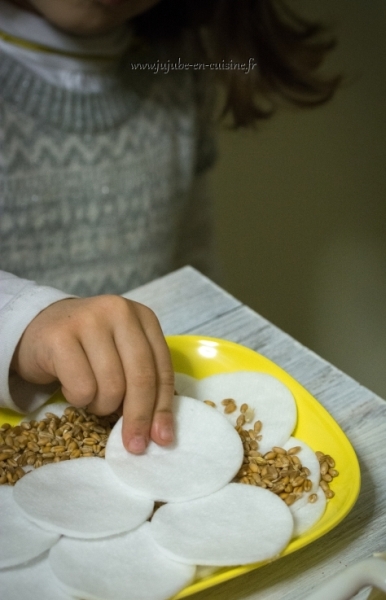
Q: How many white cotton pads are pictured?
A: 11